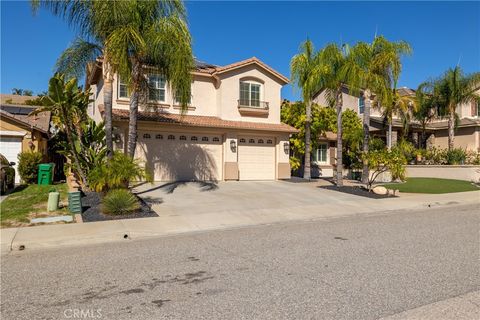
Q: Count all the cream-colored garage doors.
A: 2